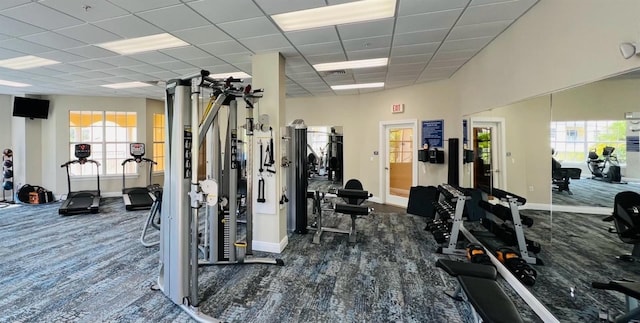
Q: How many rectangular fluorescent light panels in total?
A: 8